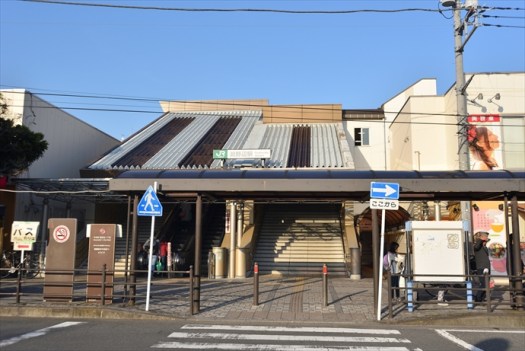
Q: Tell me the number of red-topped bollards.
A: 2